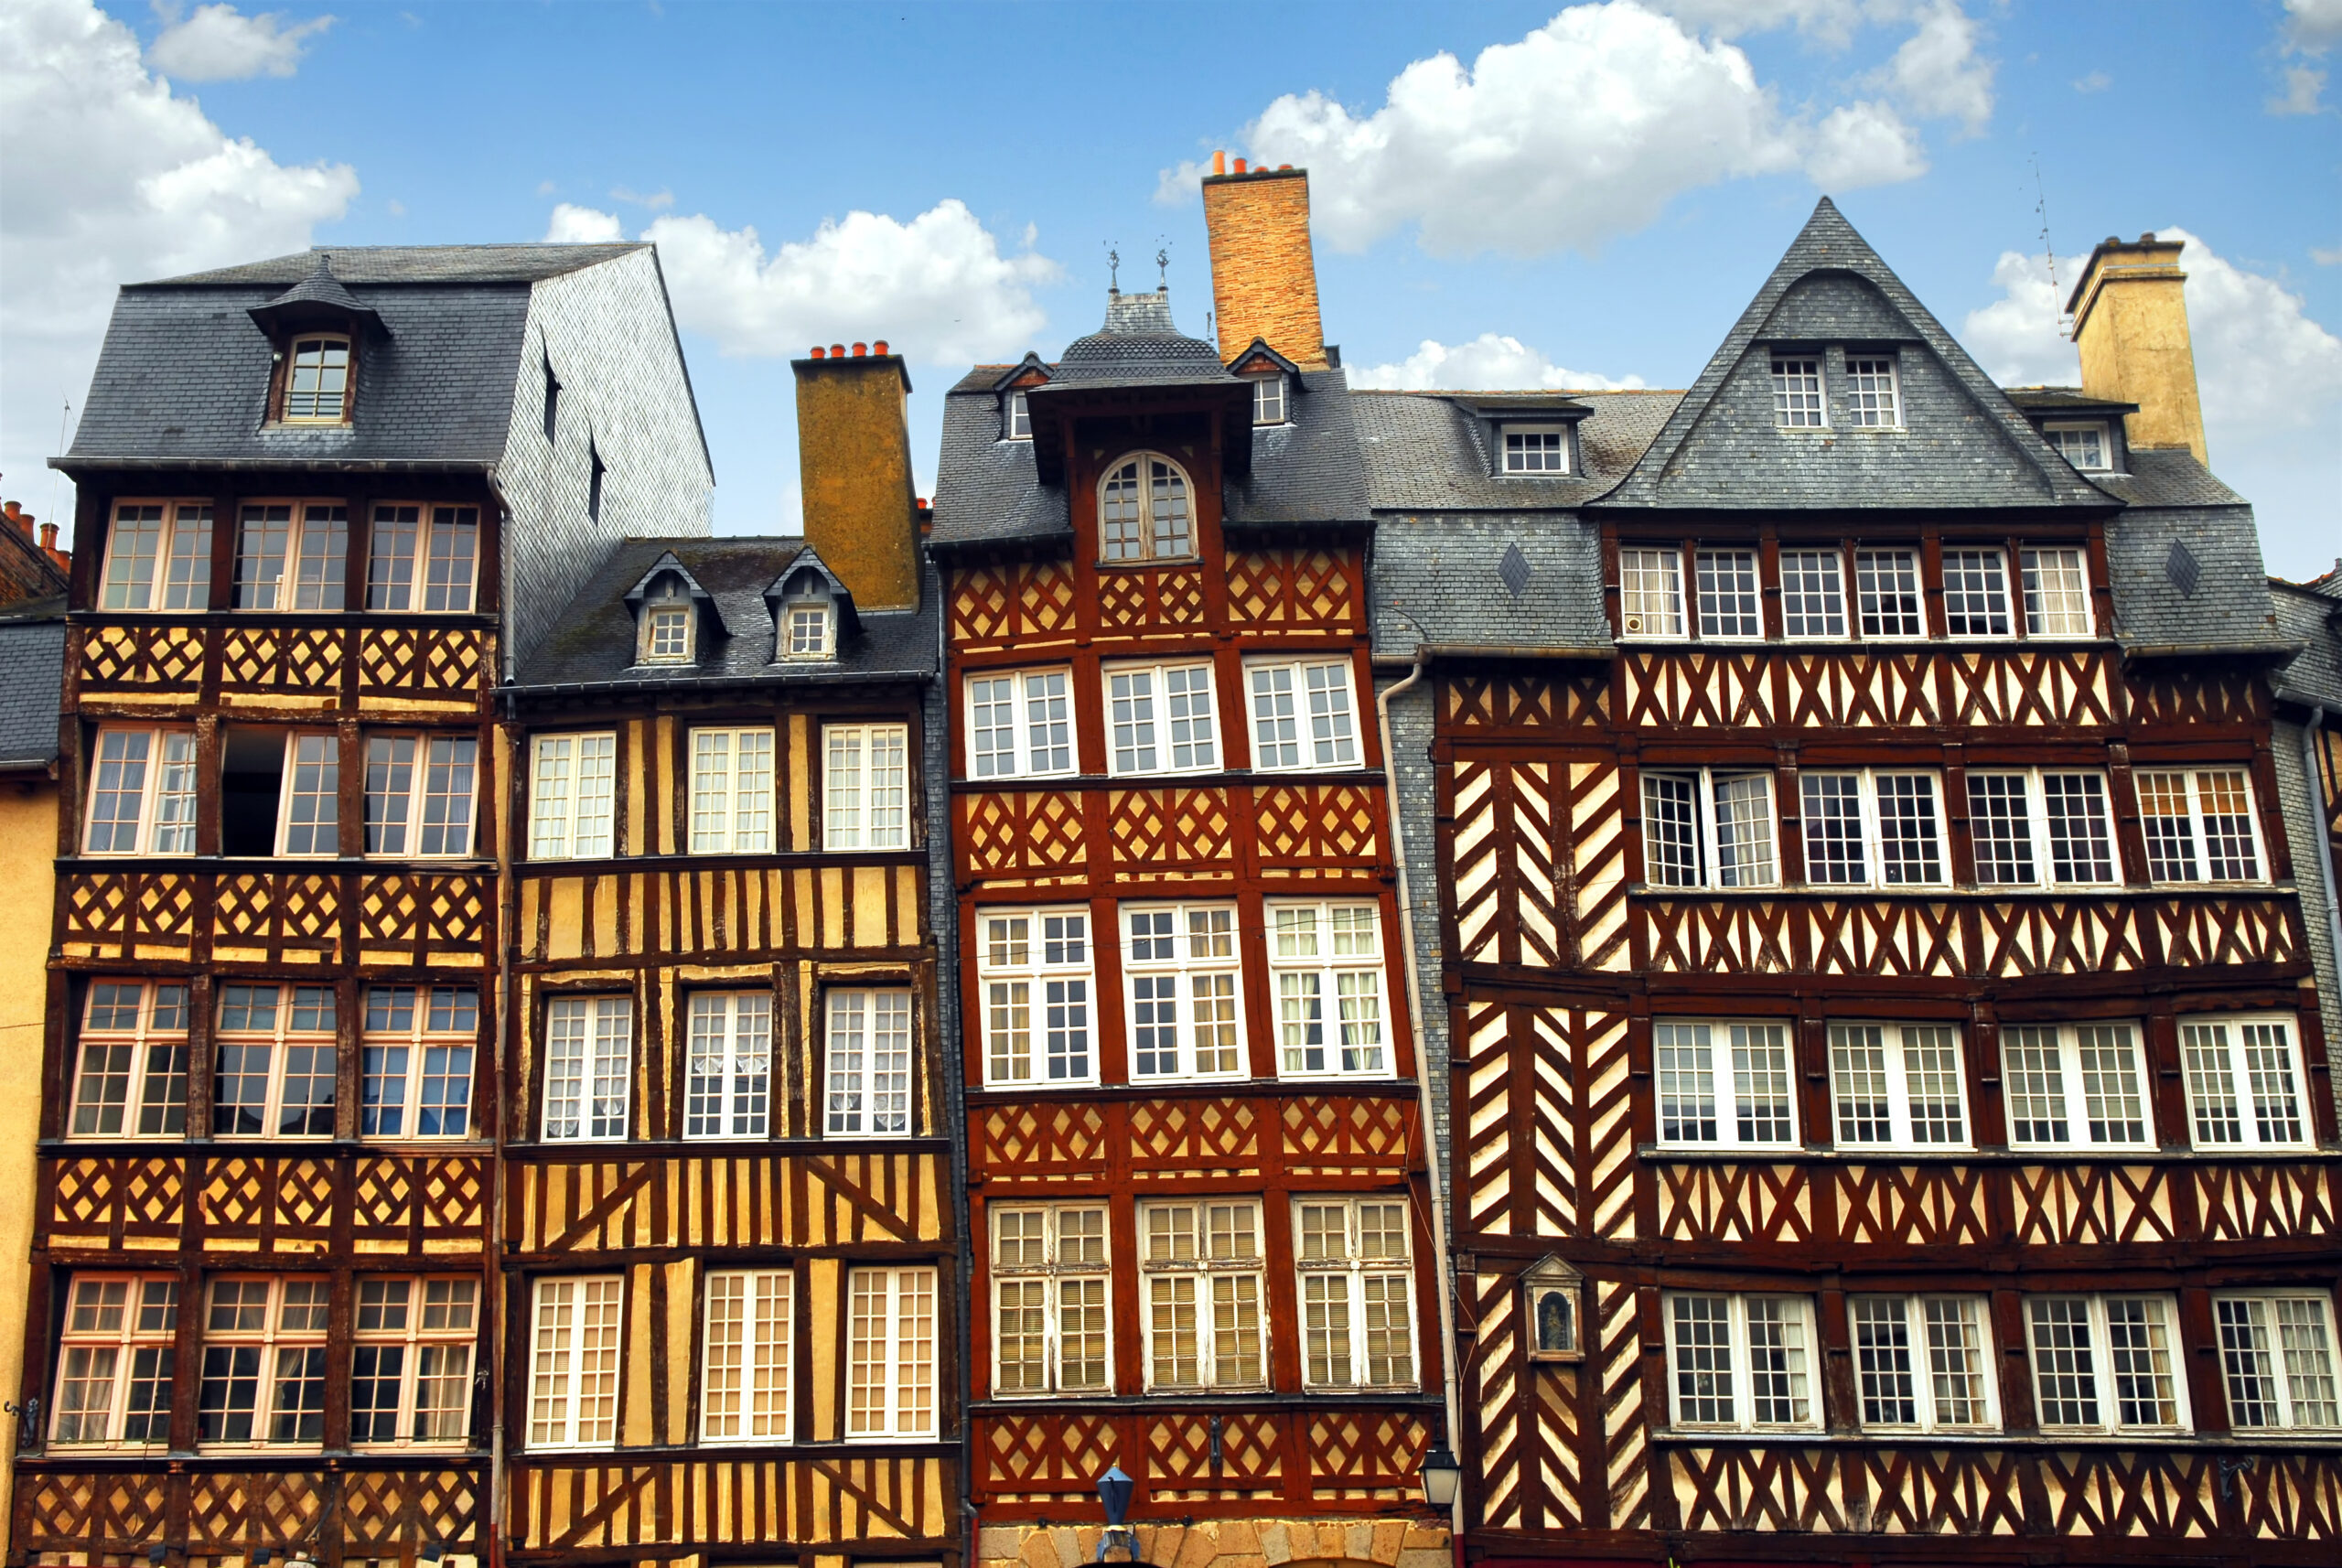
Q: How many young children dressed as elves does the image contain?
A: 0